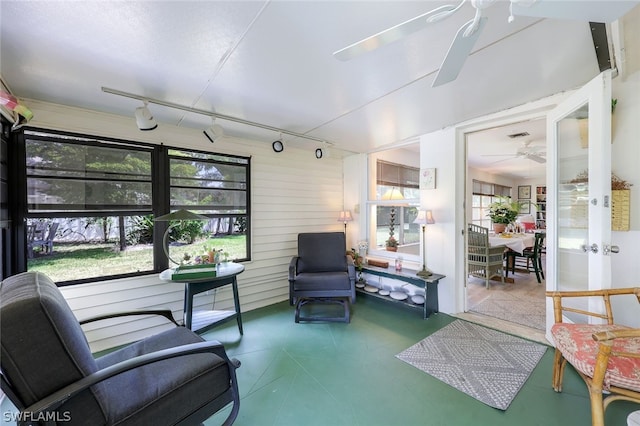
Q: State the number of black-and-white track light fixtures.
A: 4